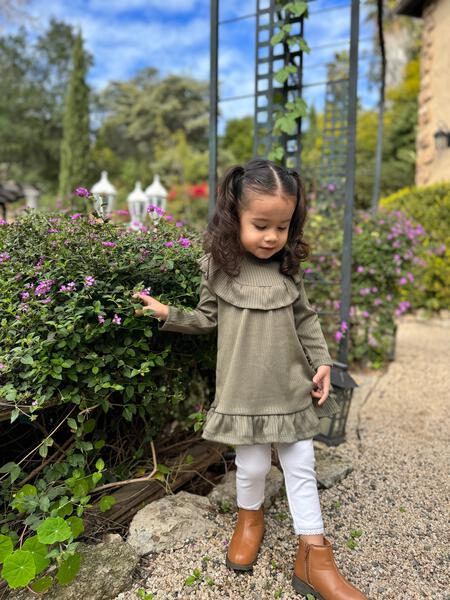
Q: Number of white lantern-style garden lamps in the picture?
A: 3